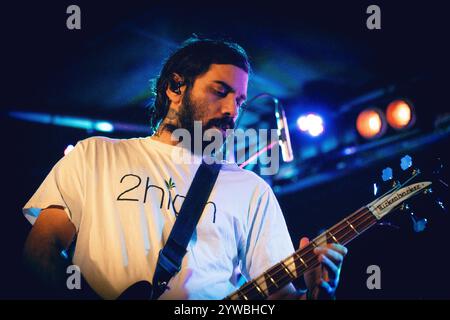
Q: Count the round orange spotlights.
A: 2